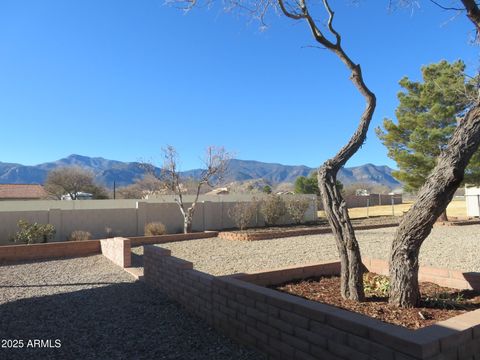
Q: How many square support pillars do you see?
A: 3